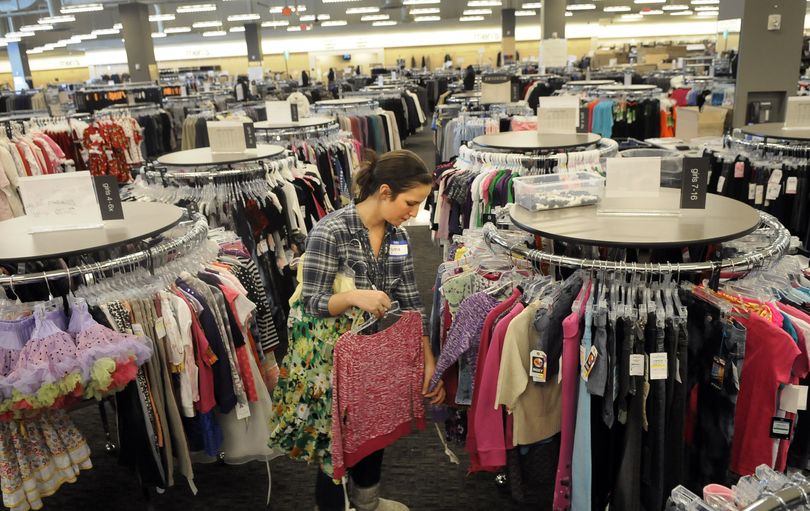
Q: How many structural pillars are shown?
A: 6